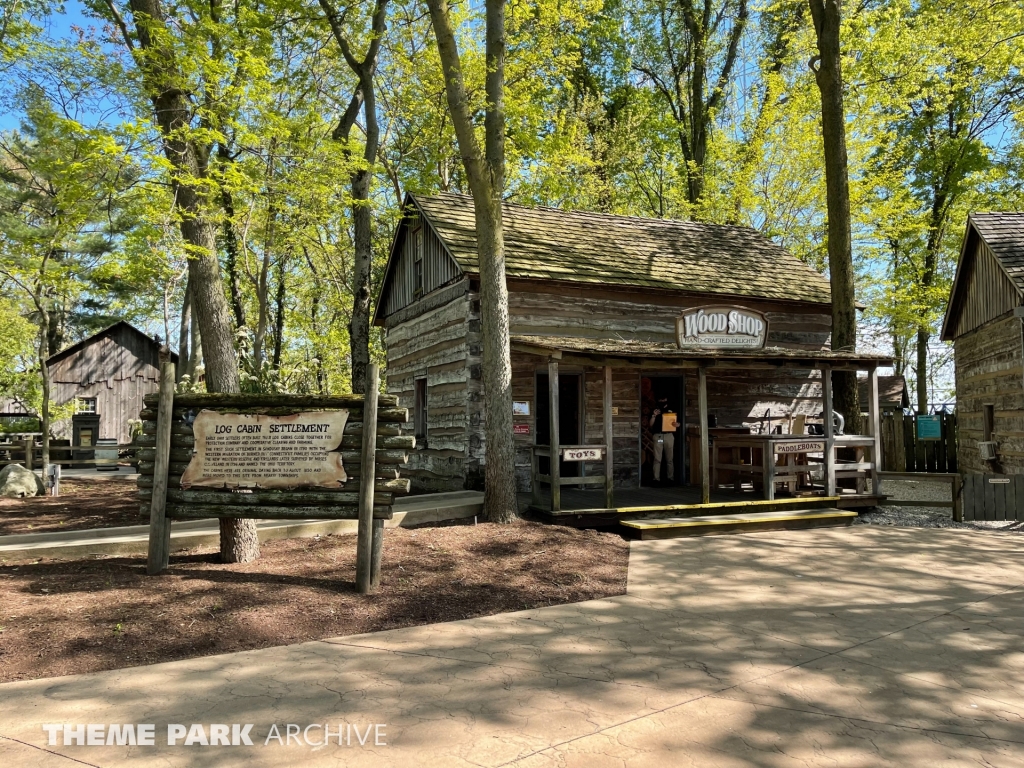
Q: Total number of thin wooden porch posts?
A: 5